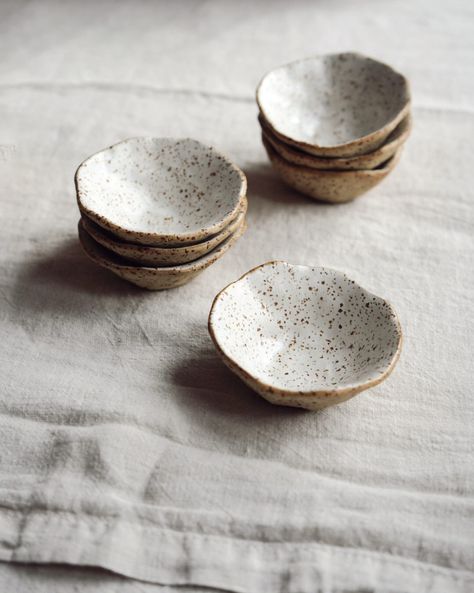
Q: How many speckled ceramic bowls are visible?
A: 7